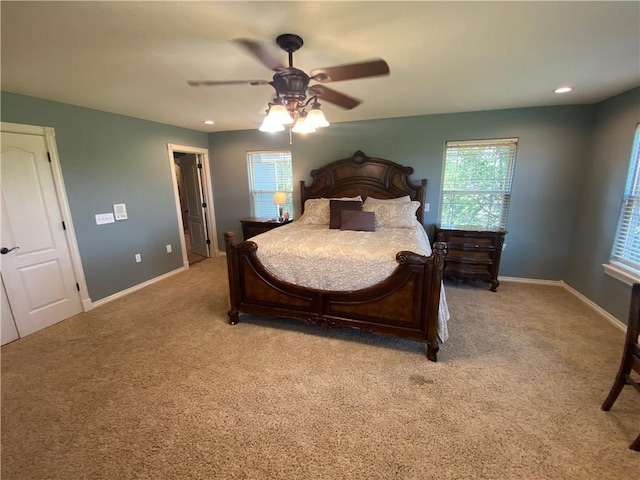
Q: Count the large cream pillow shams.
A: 2